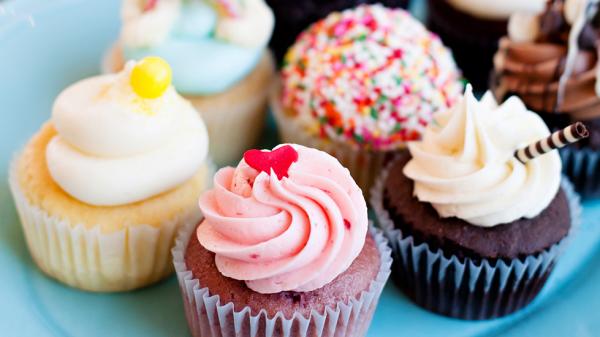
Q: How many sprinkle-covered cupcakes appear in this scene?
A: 1